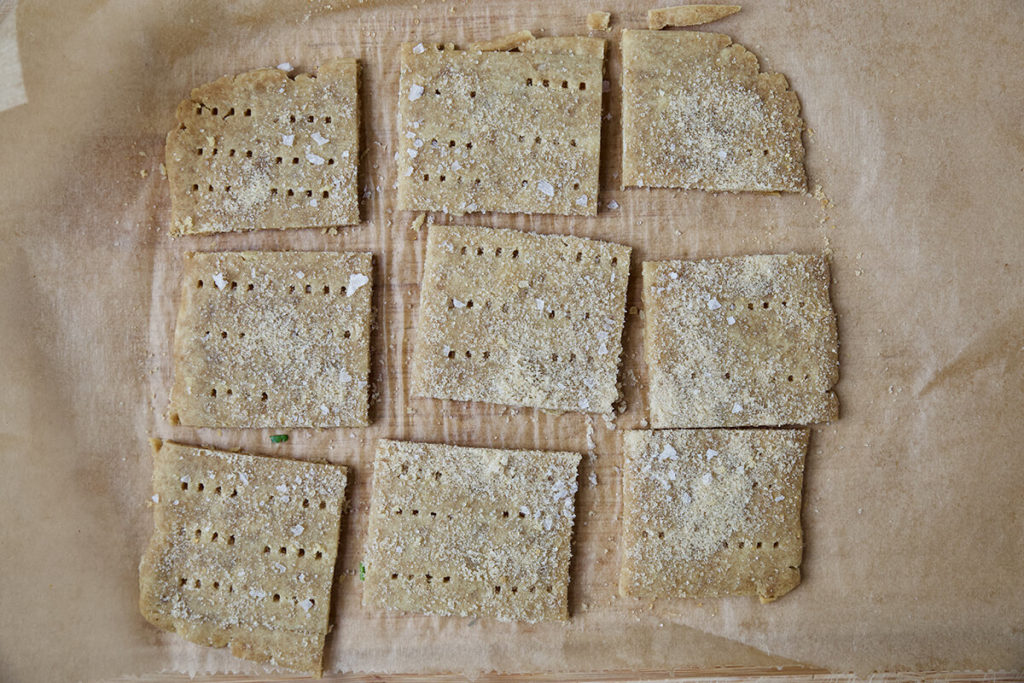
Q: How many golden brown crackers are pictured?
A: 9